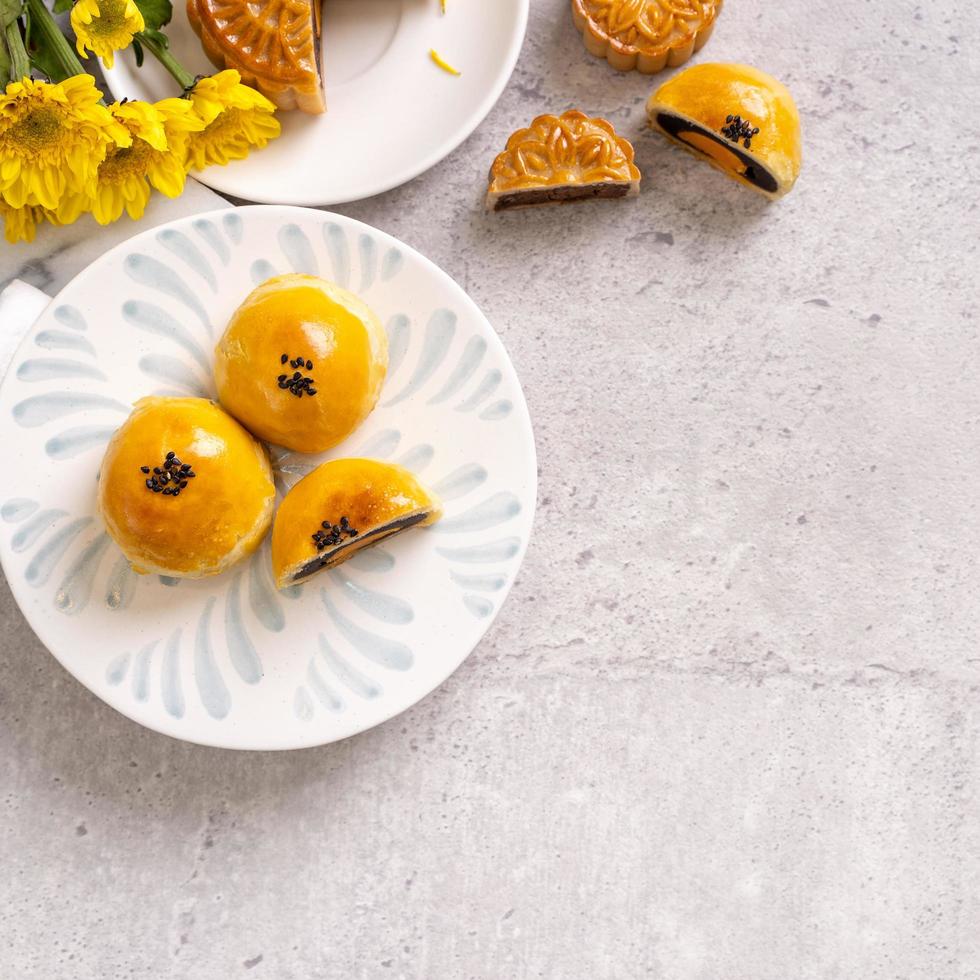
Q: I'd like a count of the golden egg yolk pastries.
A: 4